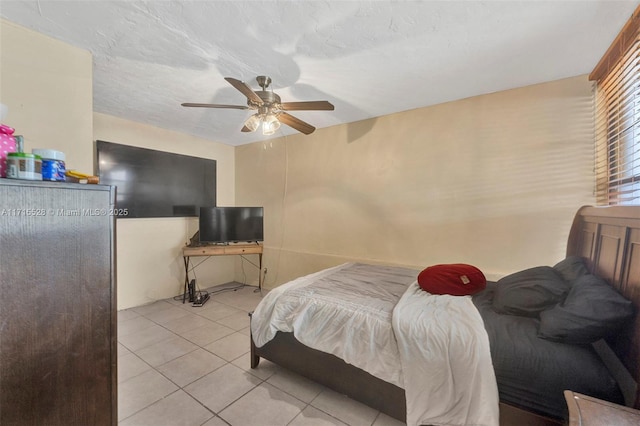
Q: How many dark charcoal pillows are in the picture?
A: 3